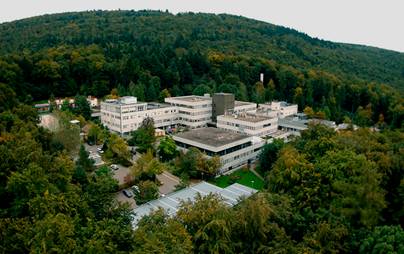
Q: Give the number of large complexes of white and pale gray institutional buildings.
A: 1